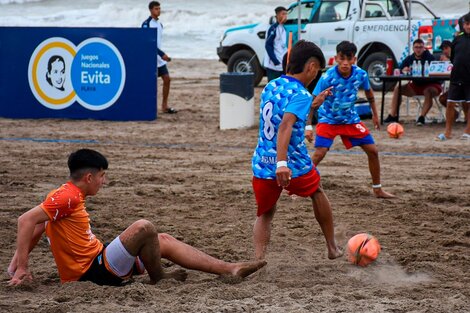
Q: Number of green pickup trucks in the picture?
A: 0